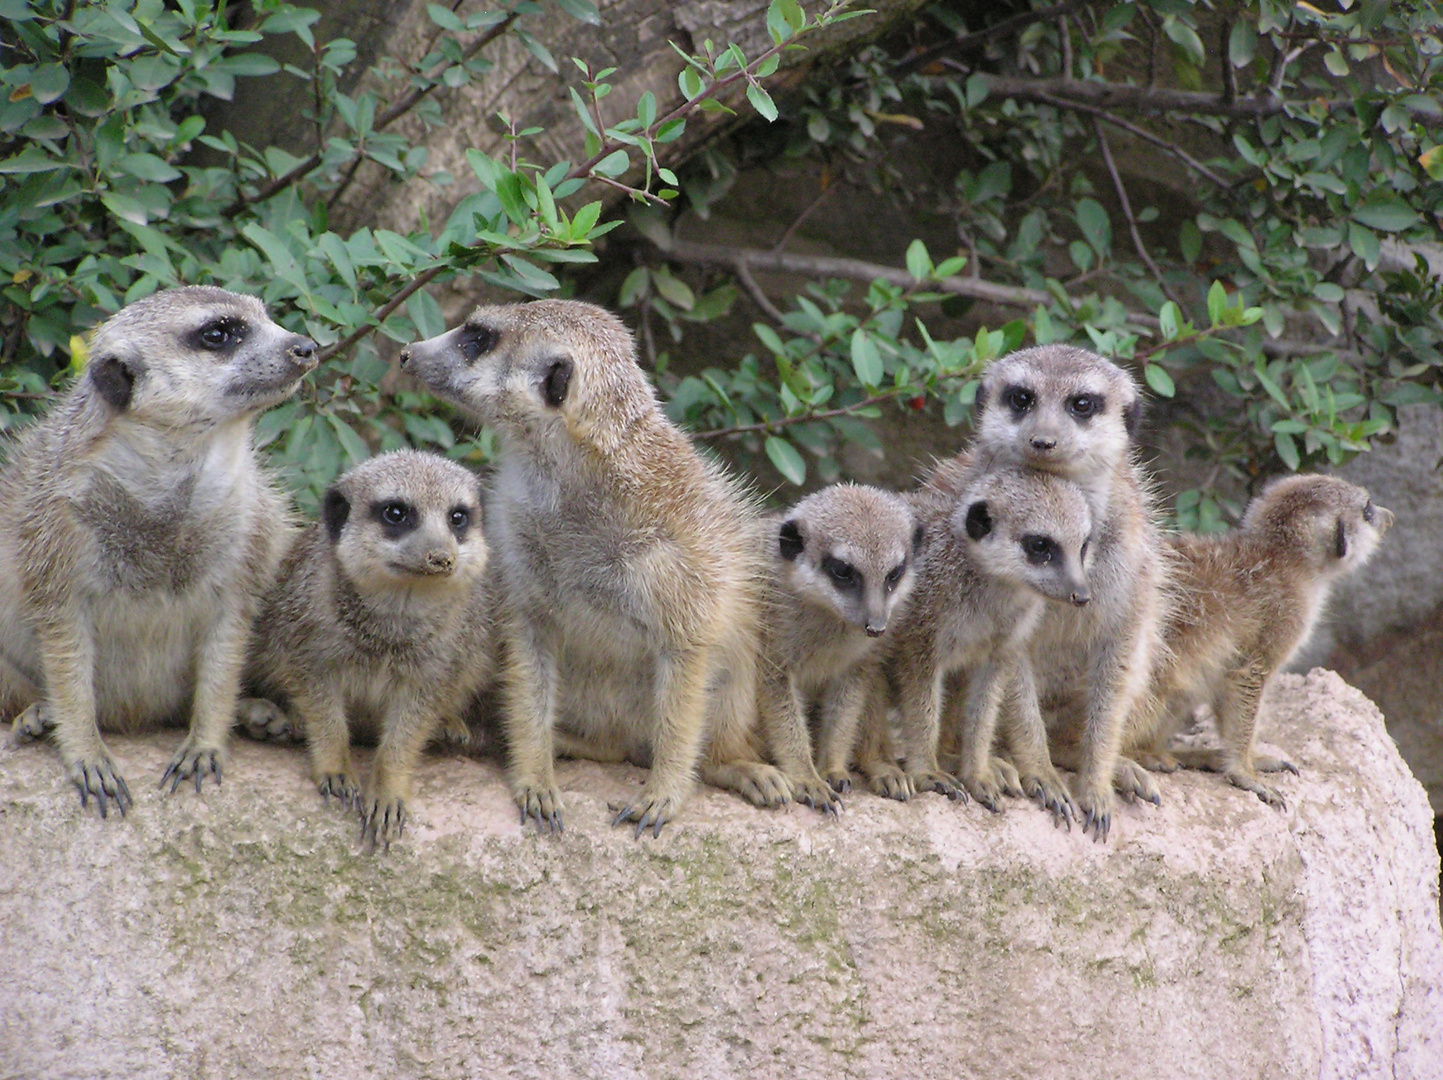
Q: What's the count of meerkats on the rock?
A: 7